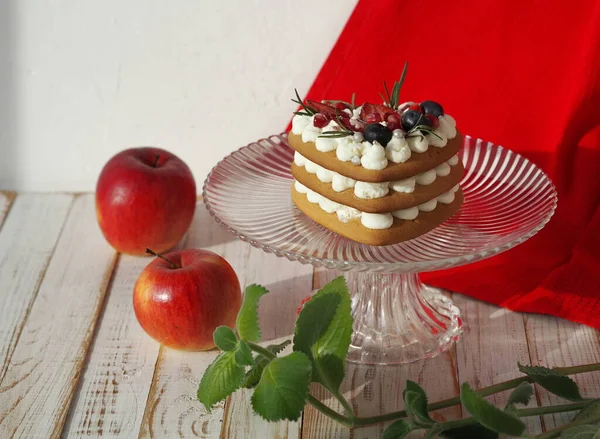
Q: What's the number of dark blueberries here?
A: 3